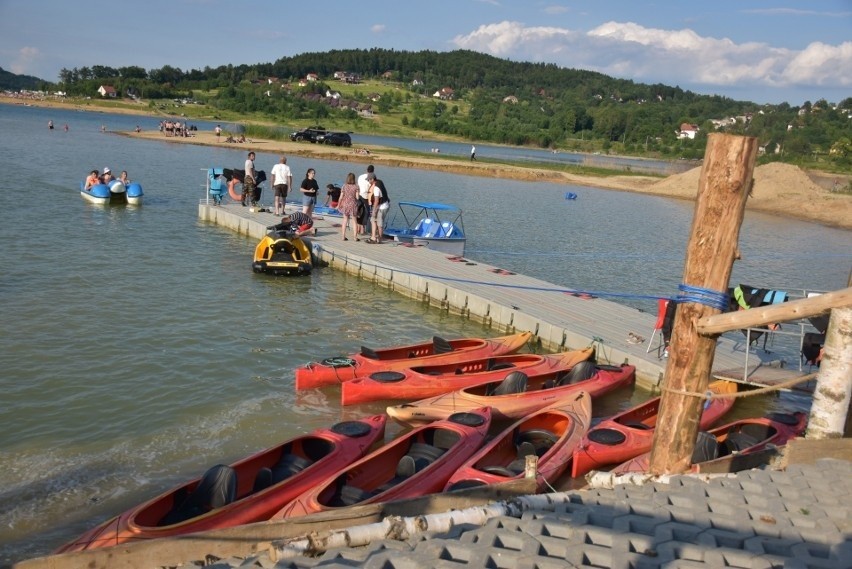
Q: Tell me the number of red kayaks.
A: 8